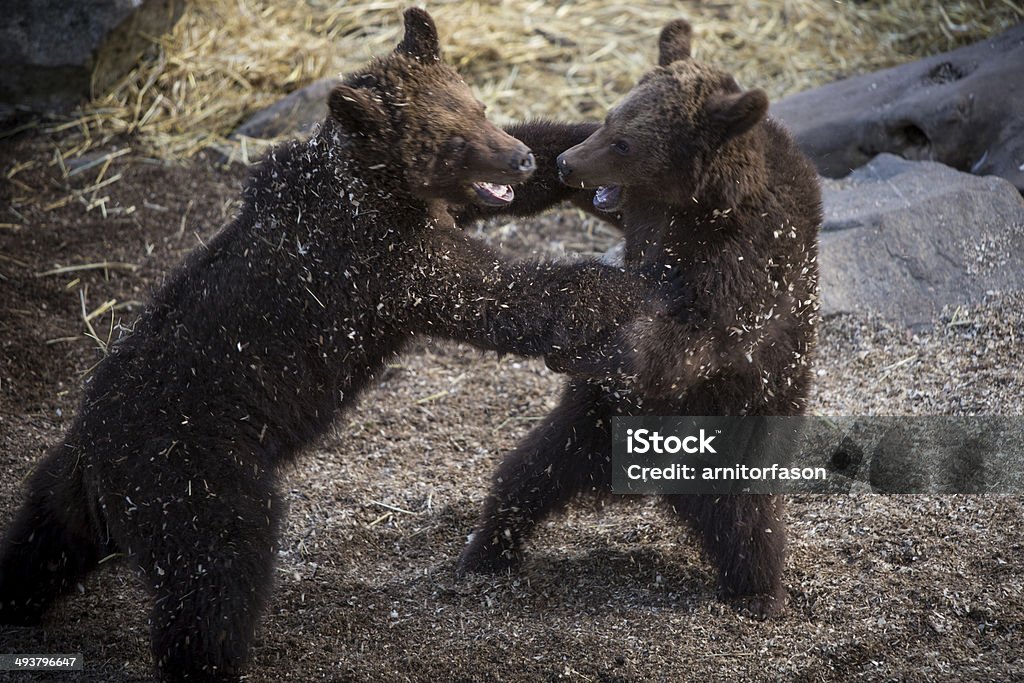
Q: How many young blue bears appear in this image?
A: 0